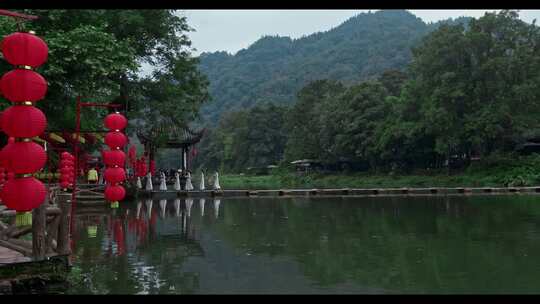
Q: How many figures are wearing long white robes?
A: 7